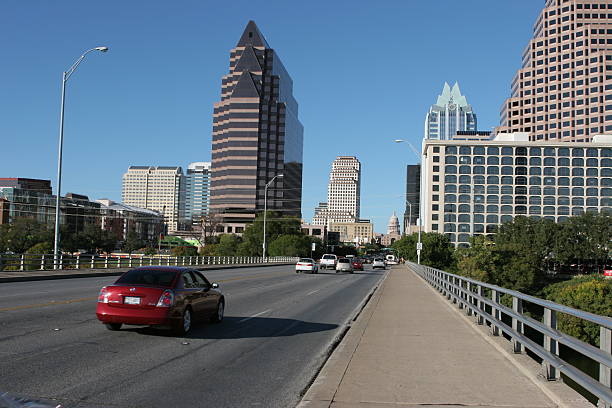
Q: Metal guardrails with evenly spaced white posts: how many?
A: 2